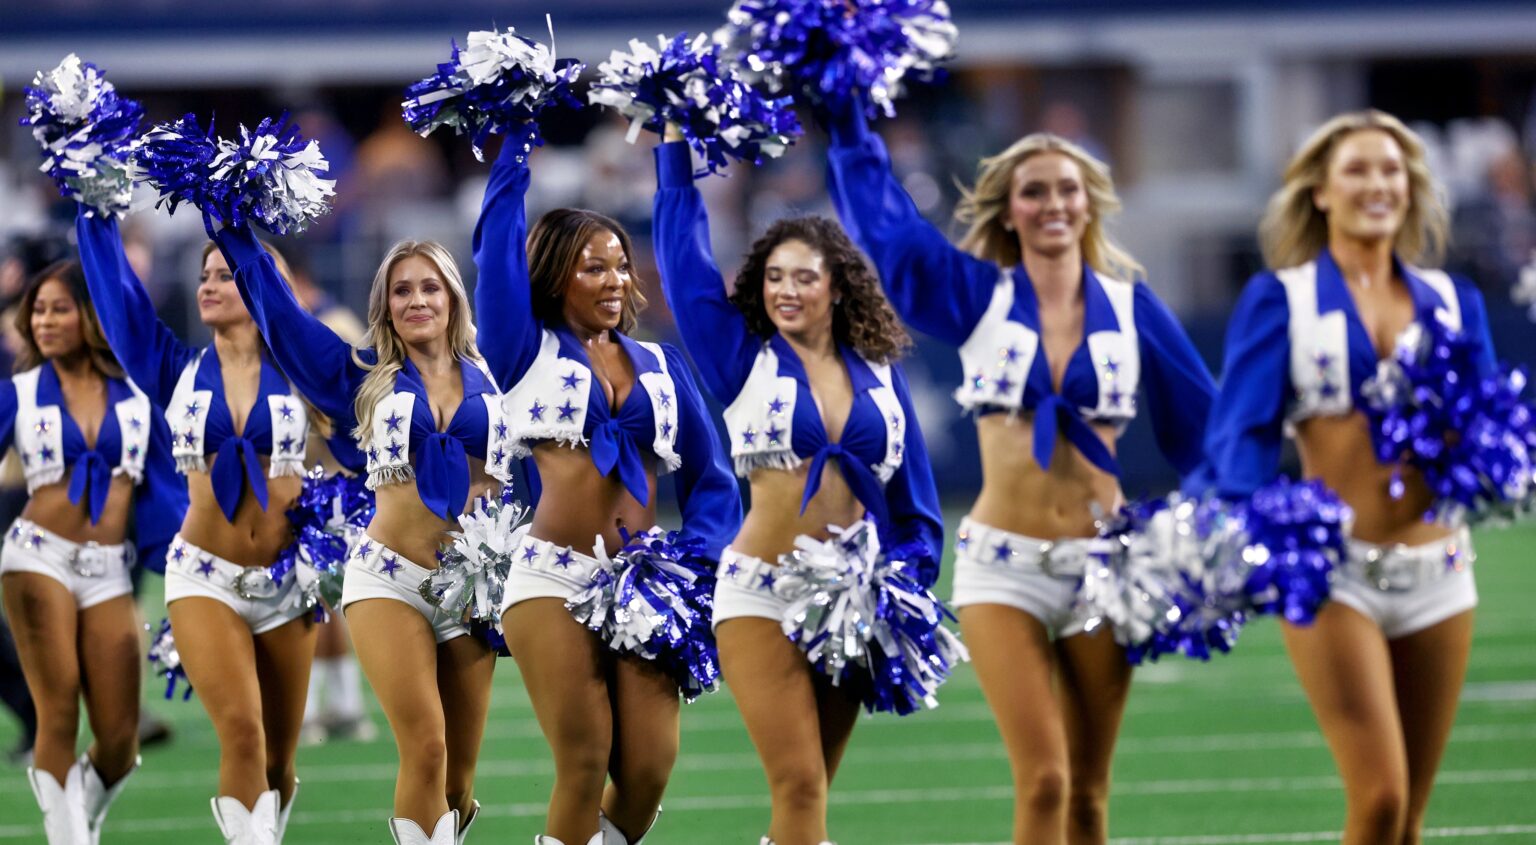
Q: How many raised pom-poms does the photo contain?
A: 5